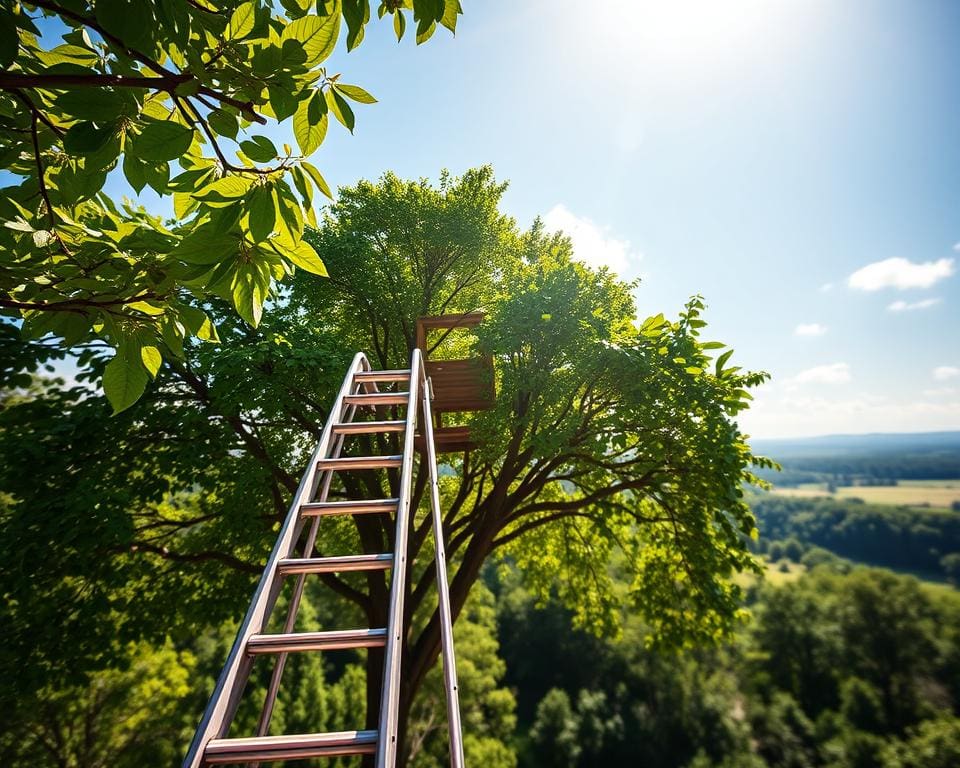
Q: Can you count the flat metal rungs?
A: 8